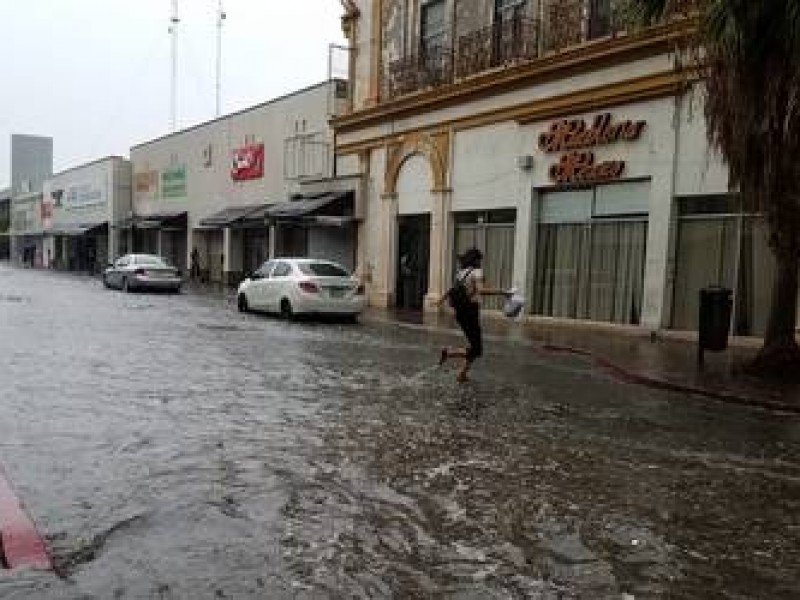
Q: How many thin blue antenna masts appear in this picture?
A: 2